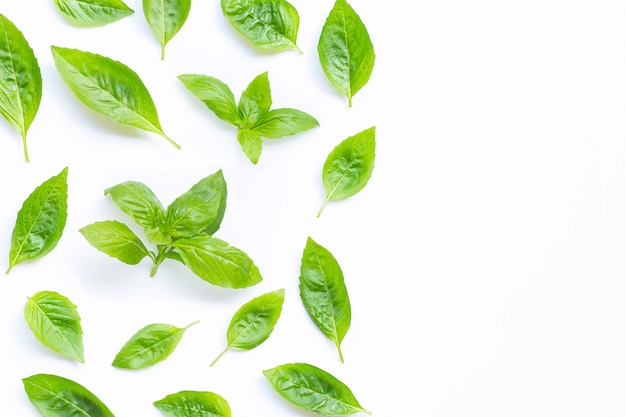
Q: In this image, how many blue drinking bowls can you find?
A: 0